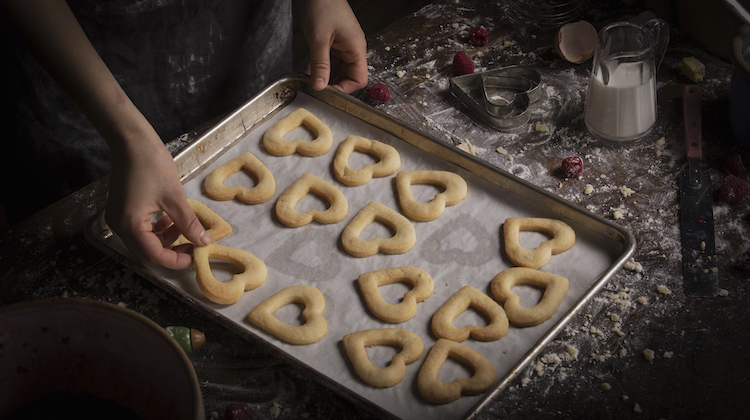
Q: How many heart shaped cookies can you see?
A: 15